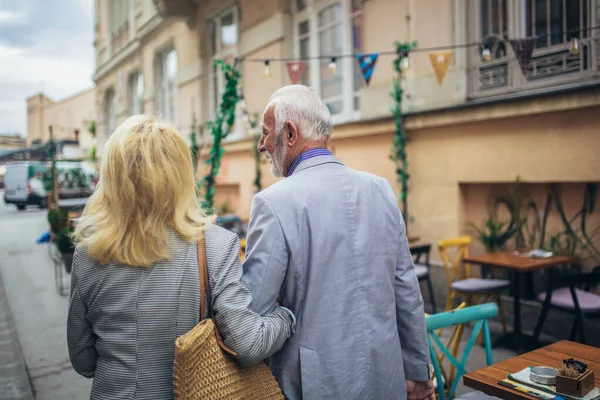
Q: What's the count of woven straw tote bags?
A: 1